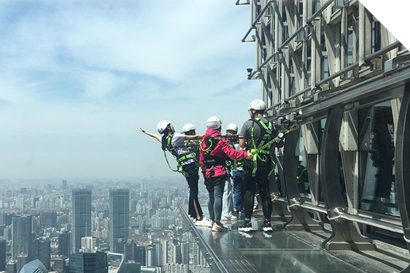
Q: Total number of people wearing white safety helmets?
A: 5